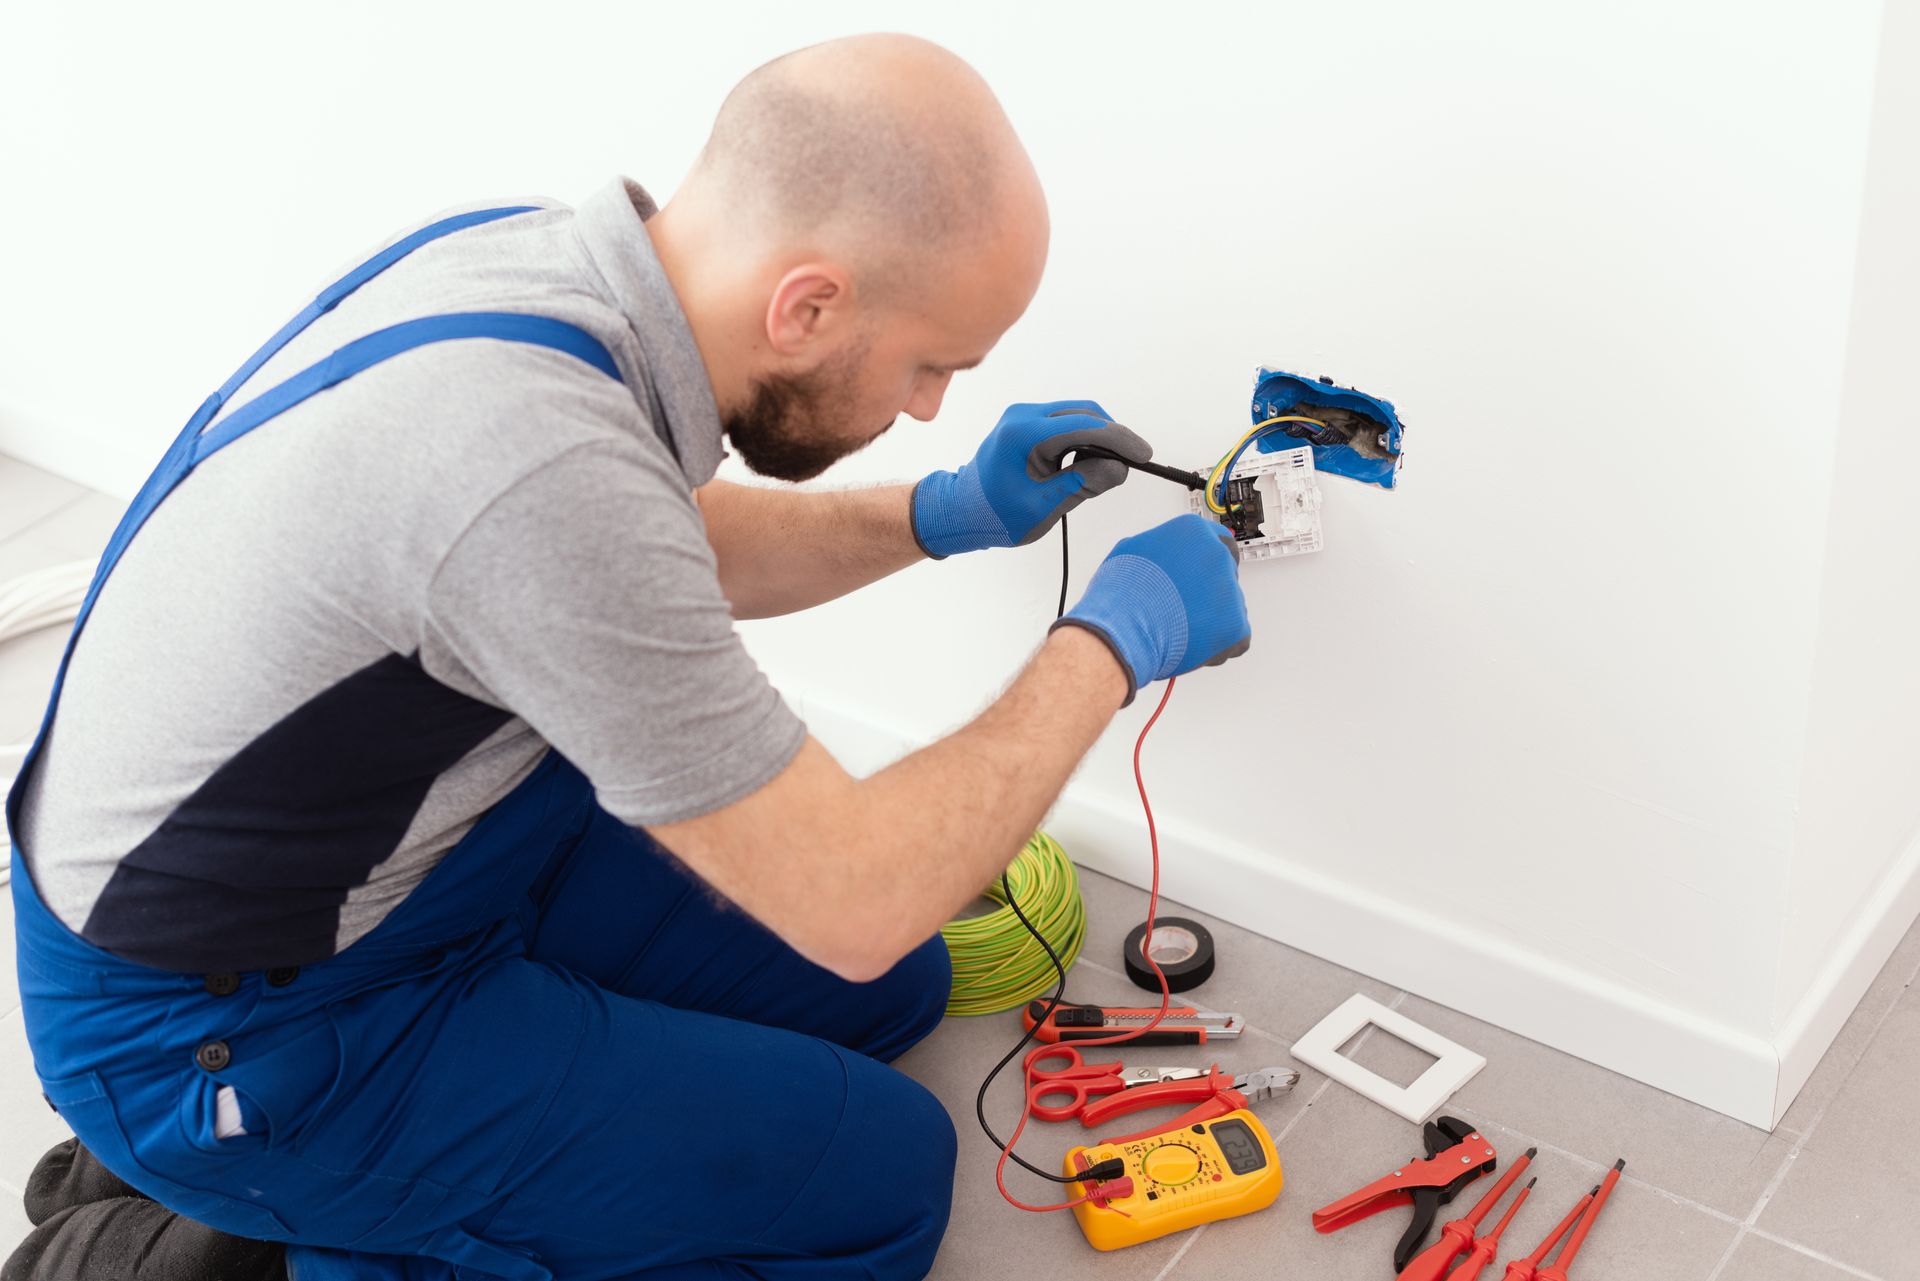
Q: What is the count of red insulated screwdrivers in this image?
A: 4